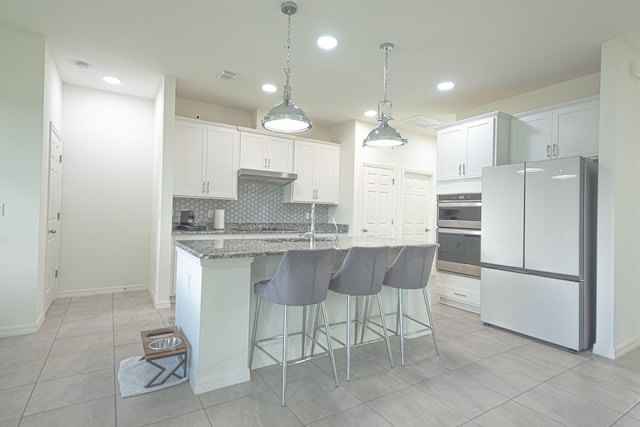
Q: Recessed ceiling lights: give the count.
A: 5